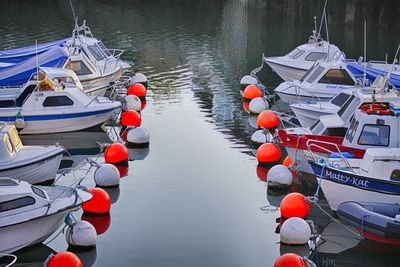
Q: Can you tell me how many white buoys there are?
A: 10